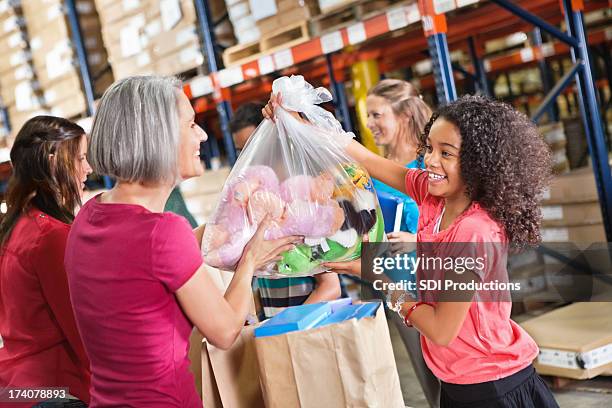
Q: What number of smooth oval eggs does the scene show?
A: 0